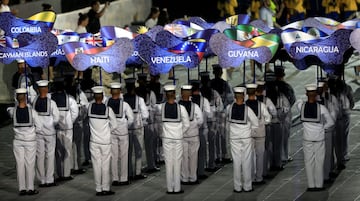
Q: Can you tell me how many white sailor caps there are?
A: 12